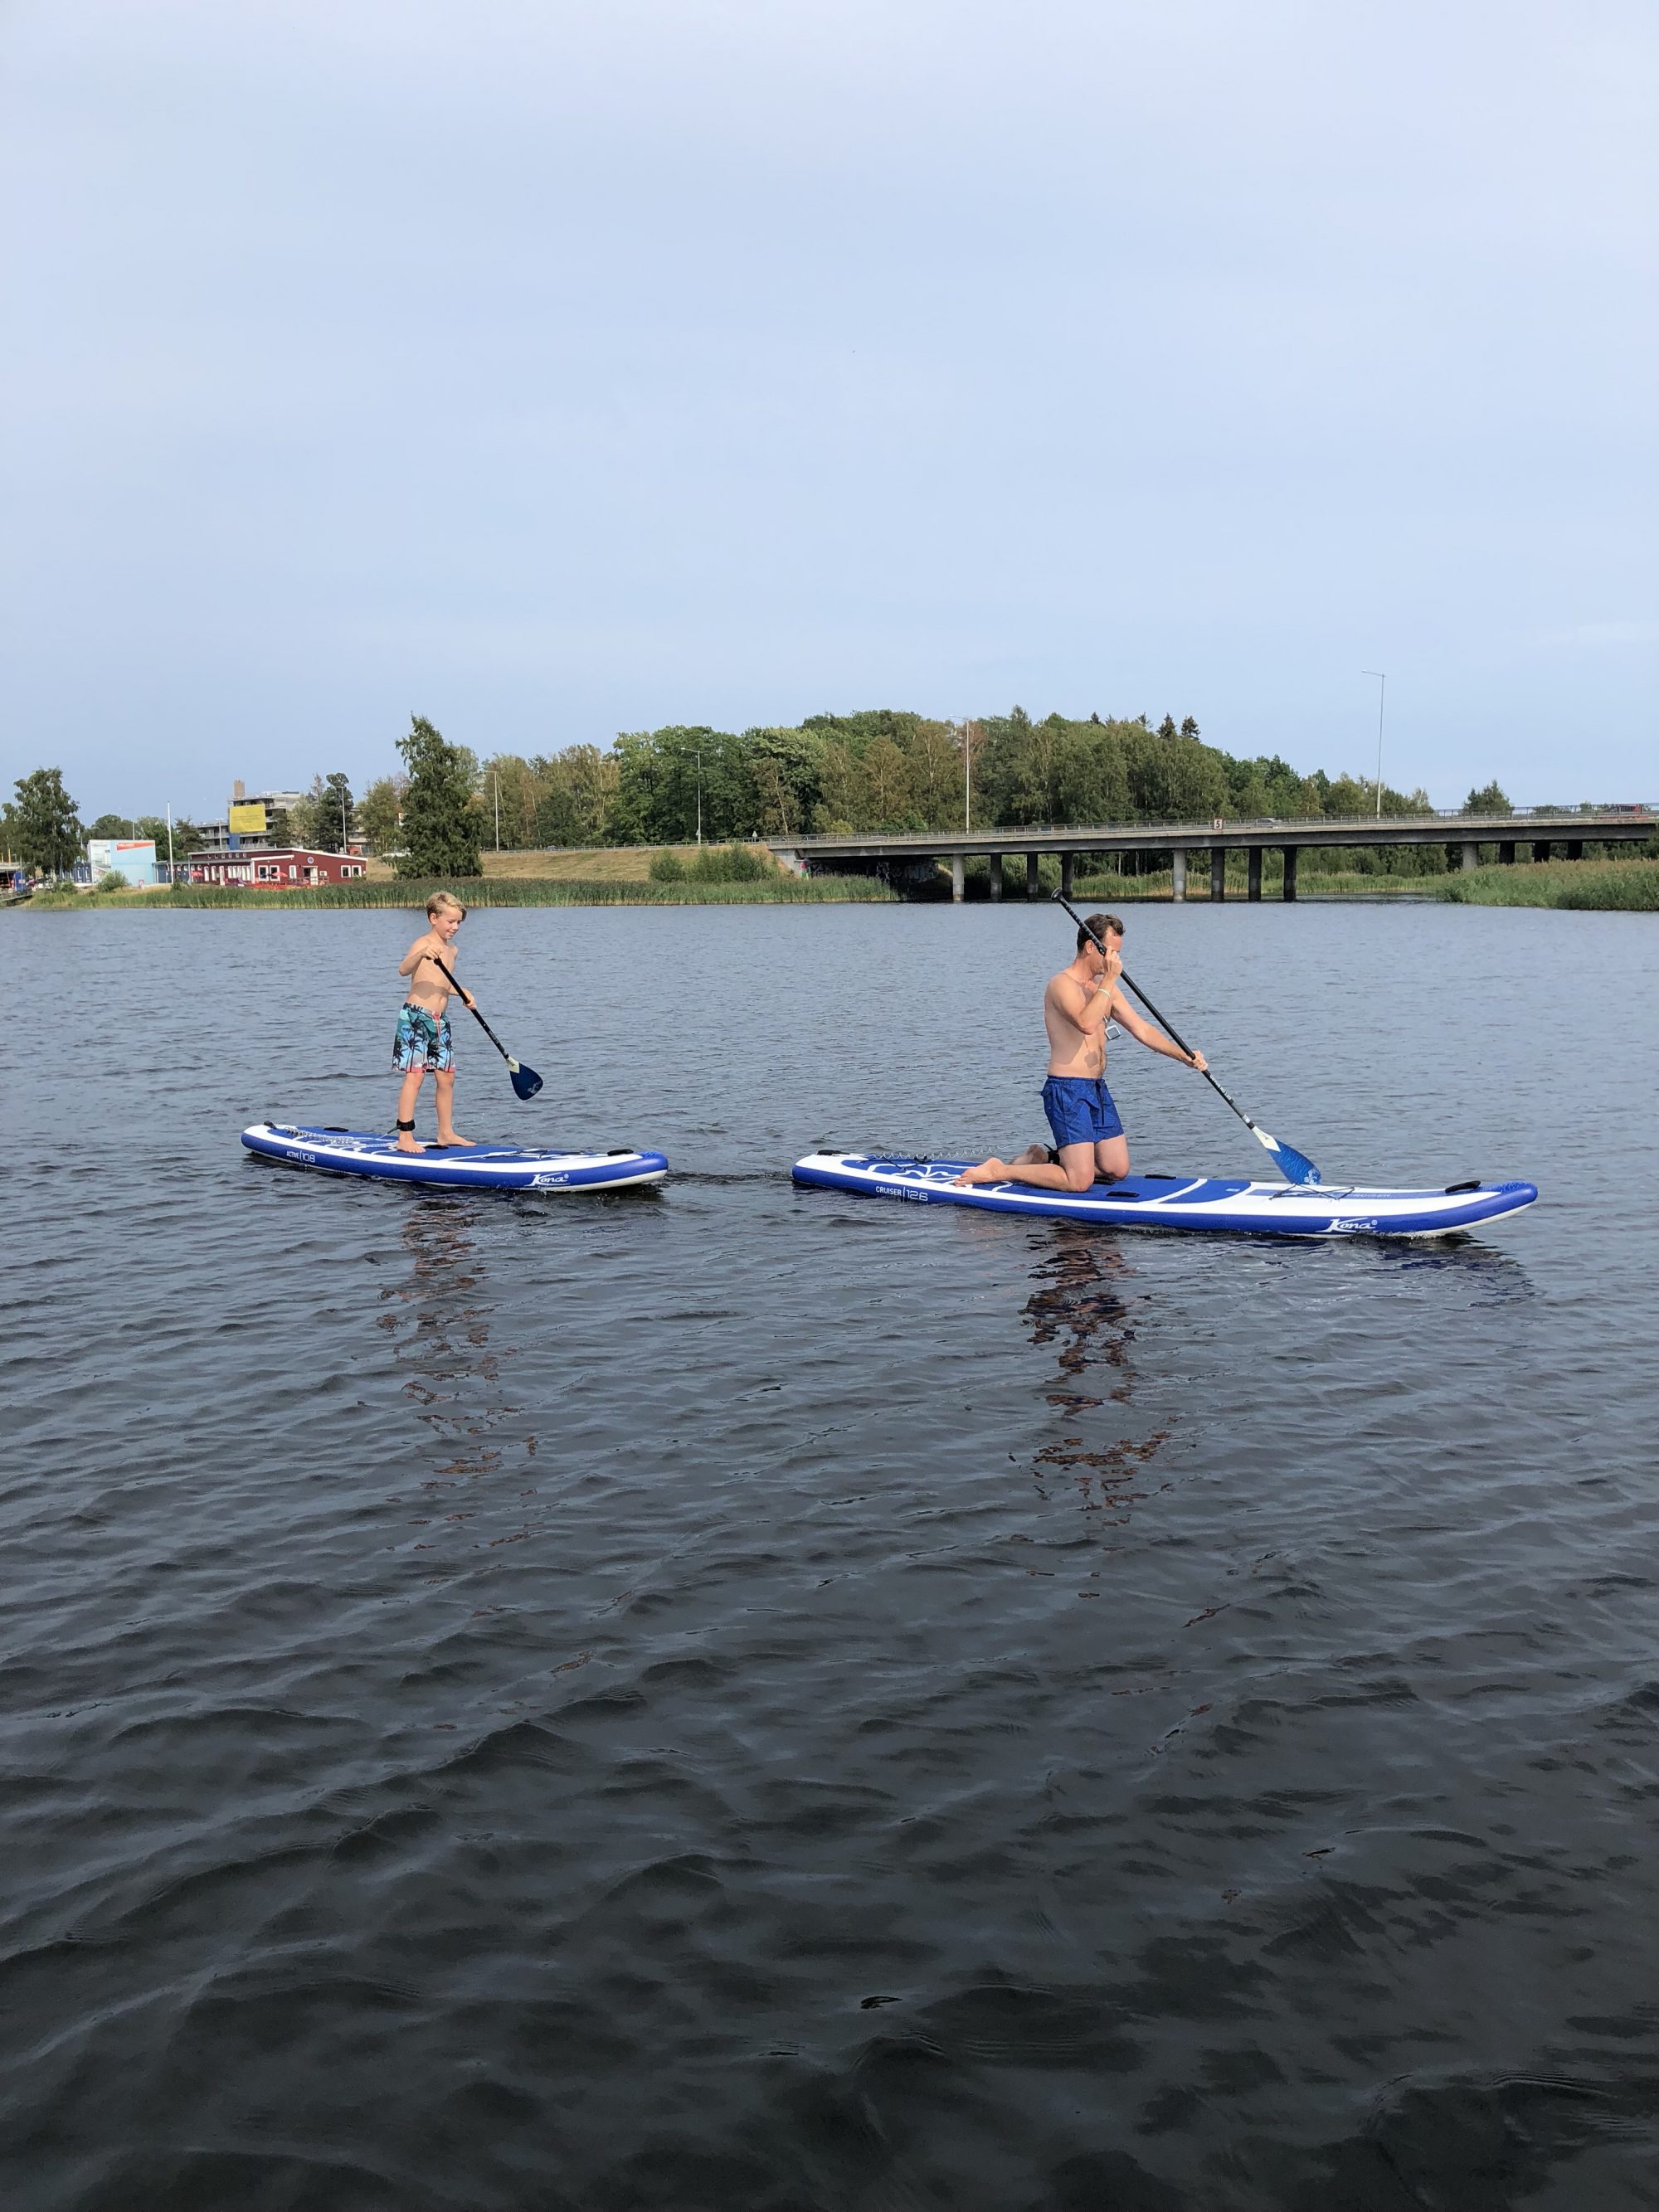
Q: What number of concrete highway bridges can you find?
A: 1